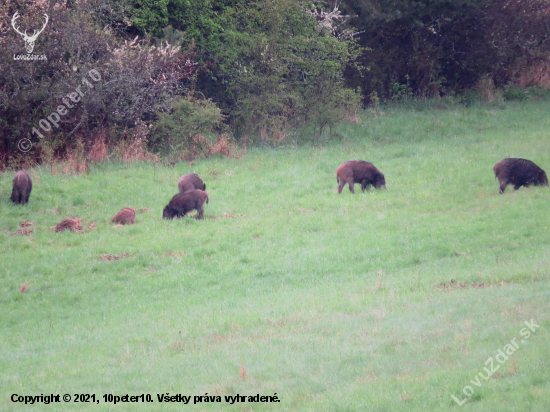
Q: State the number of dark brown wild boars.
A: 5